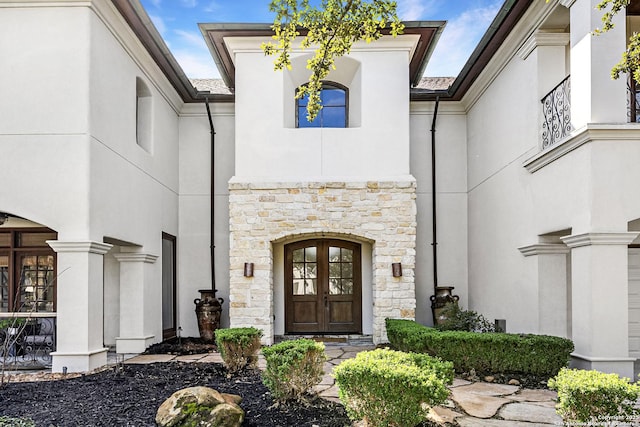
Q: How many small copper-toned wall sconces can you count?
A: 2